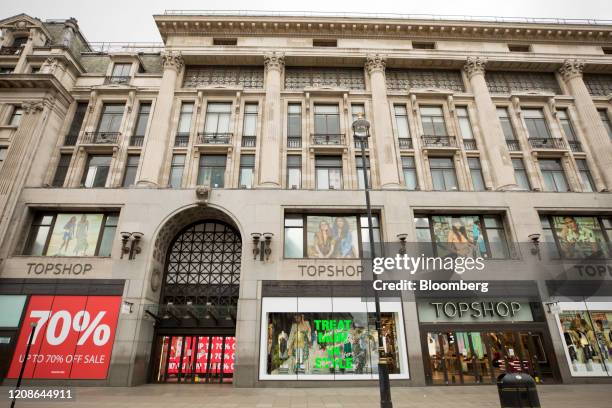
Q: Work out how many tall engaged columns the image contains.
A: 5